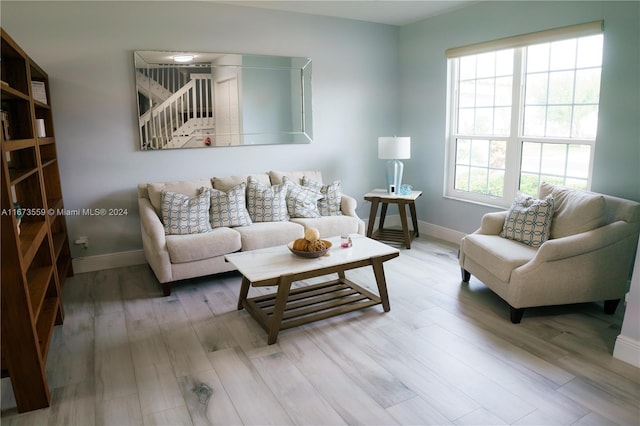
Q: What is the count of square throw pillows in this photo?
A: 6